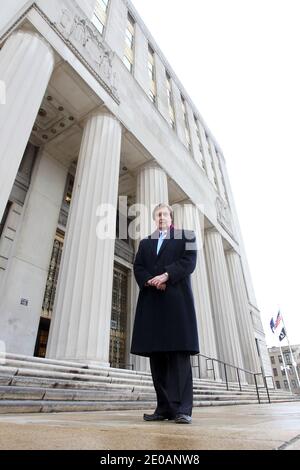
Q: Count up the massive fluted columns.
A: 6